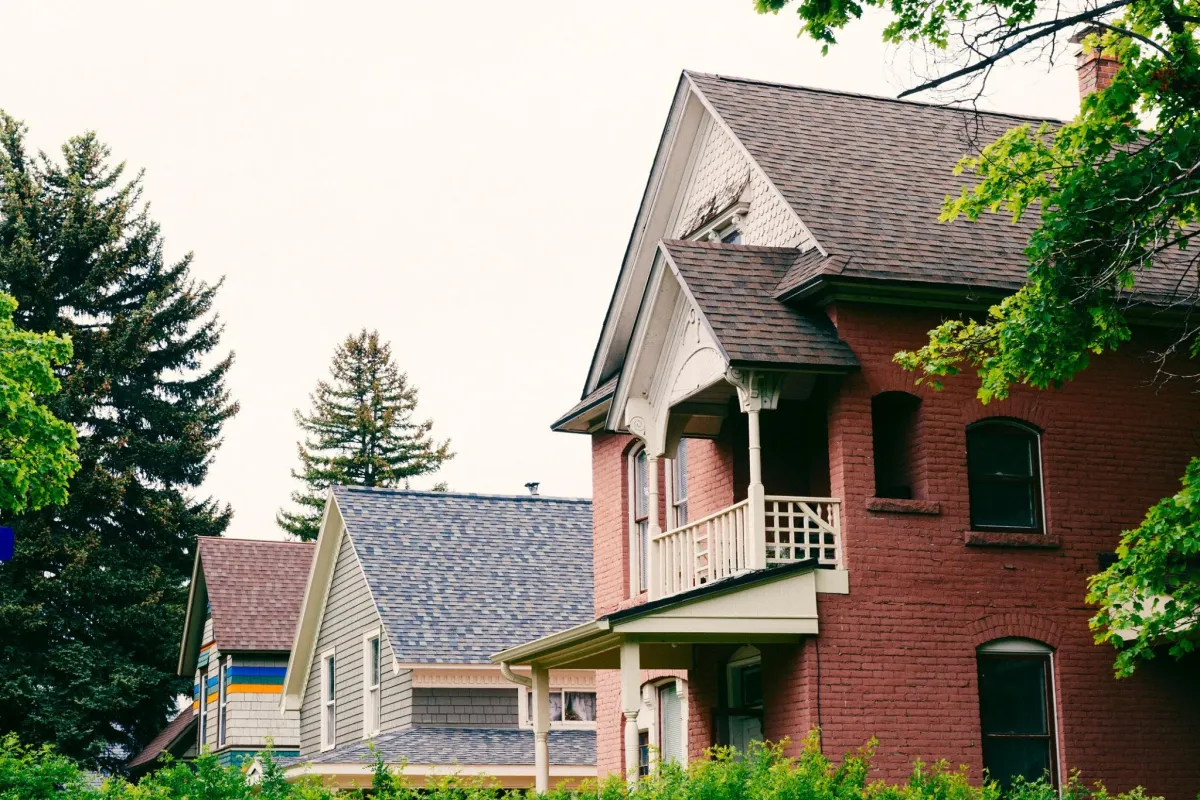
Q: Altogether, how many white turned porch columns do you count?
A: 4